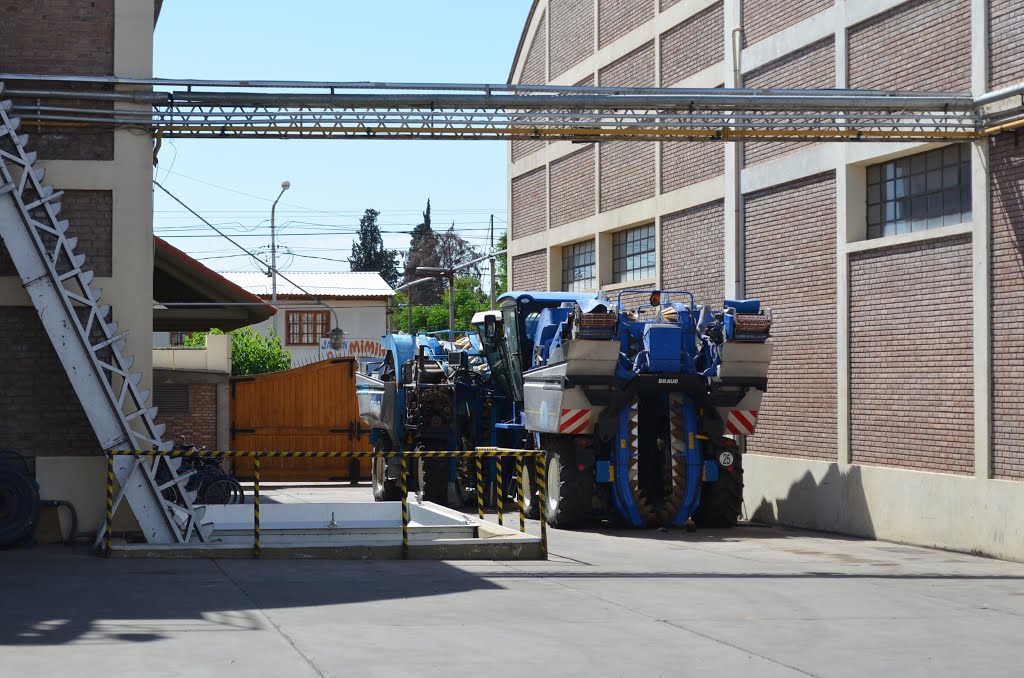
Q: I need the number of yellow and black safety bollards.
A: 7